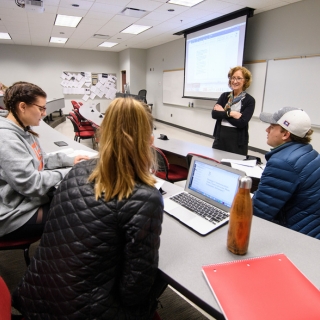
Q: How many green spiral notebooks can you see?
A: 0